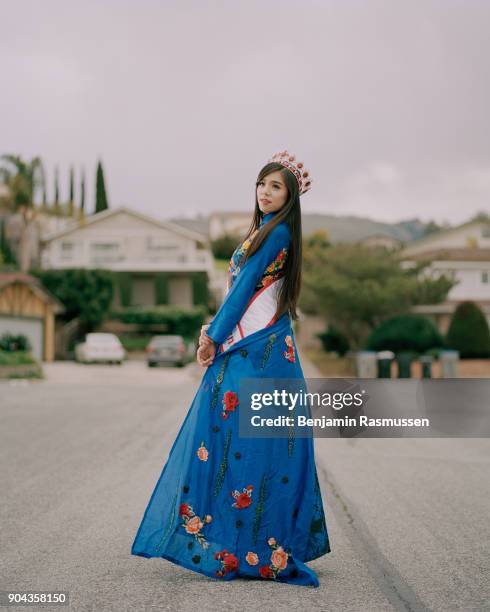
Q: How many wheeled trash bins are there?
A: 5